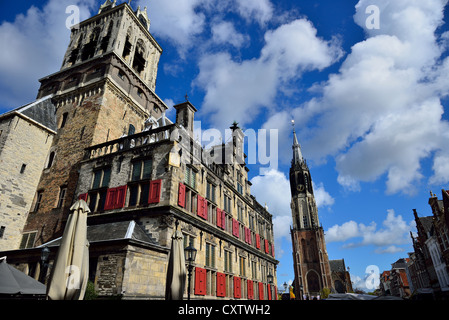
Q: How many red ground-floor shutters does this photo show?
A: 7